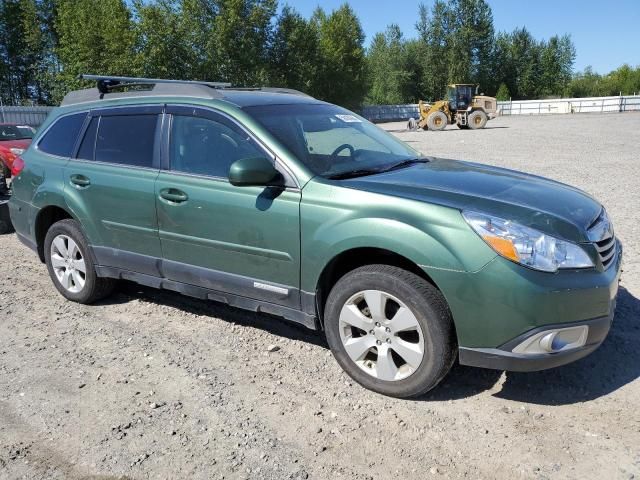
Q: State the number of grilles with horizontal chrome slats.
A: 1